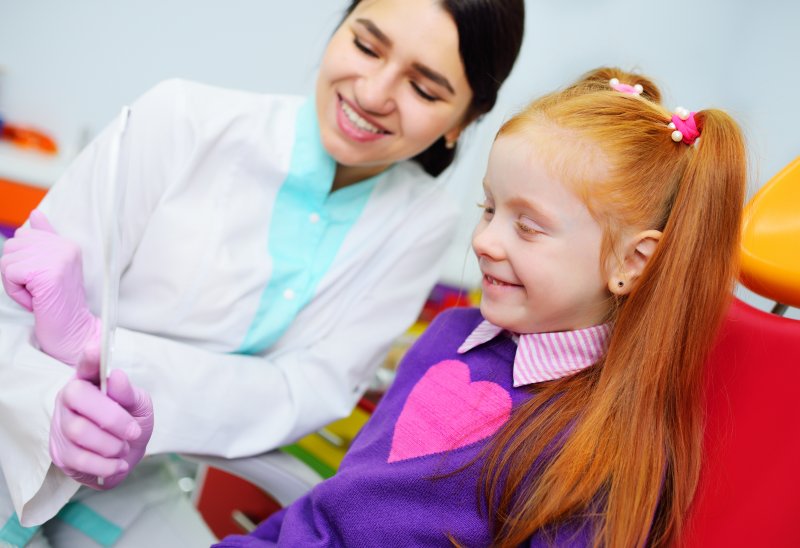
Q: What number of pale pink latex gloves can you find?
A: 2